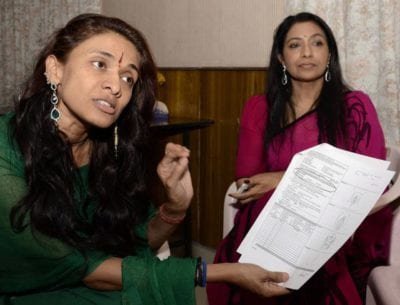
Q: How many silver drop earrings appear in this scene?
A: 4